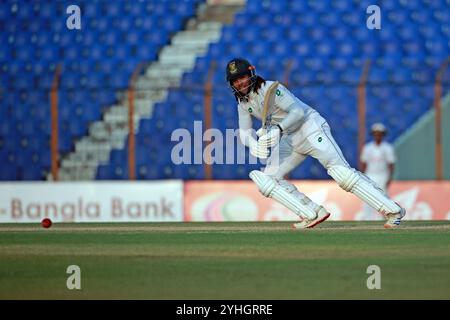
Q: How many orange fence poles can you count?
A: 6